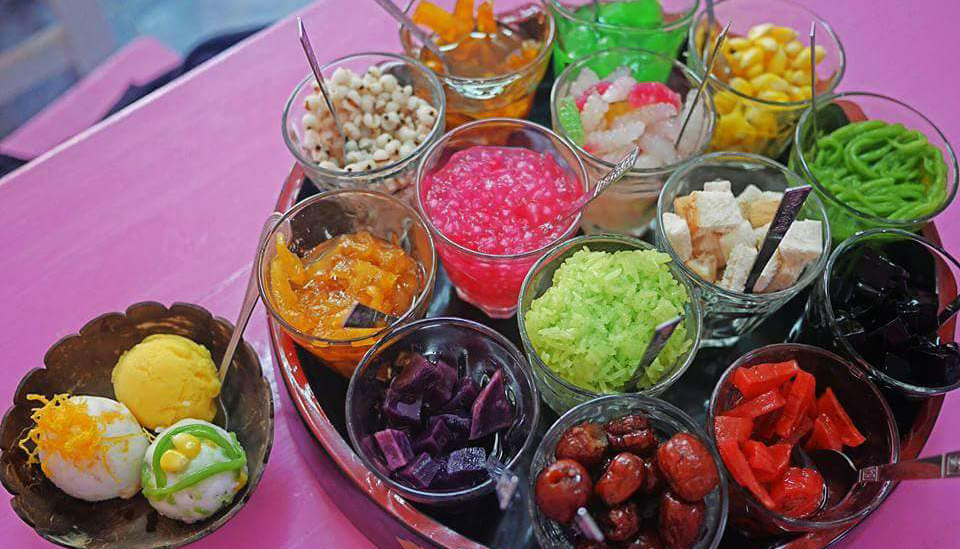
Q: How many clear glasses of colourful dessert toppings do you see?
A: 14